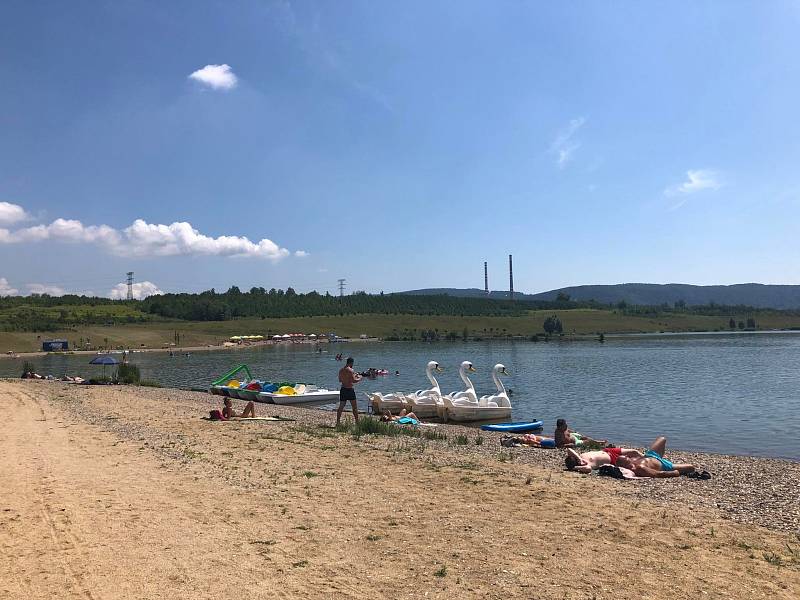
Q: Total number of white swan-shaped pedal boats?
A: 3